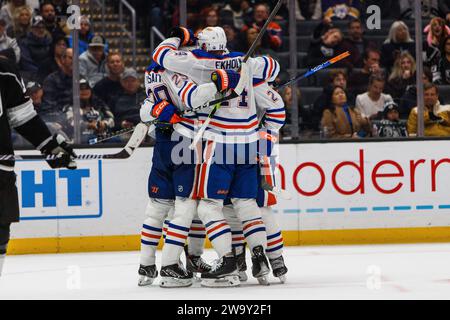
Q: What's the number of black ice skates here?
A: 7